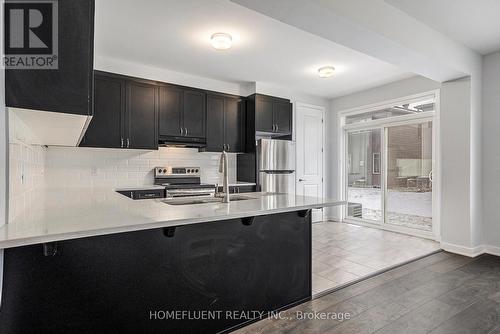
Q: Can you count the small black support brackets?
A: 4